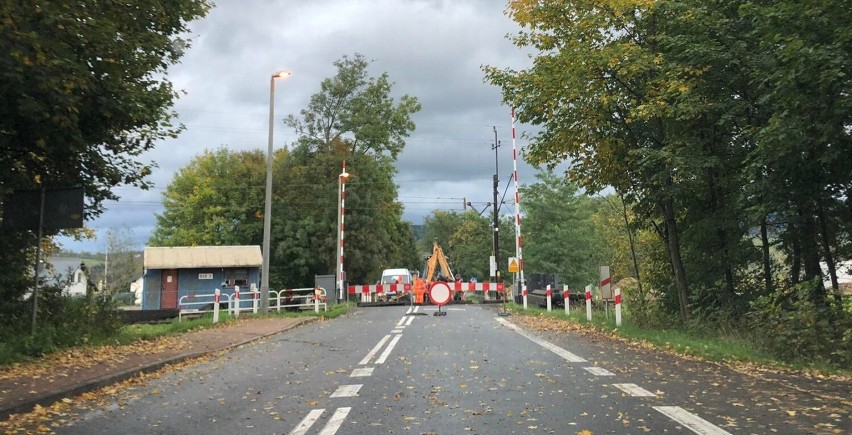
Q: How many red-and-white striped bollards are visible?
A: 9